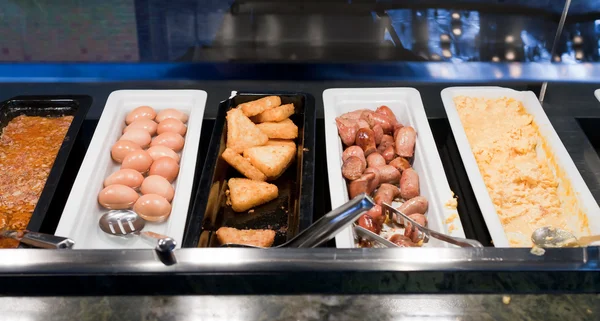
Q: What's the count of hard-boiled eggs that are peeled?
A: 0